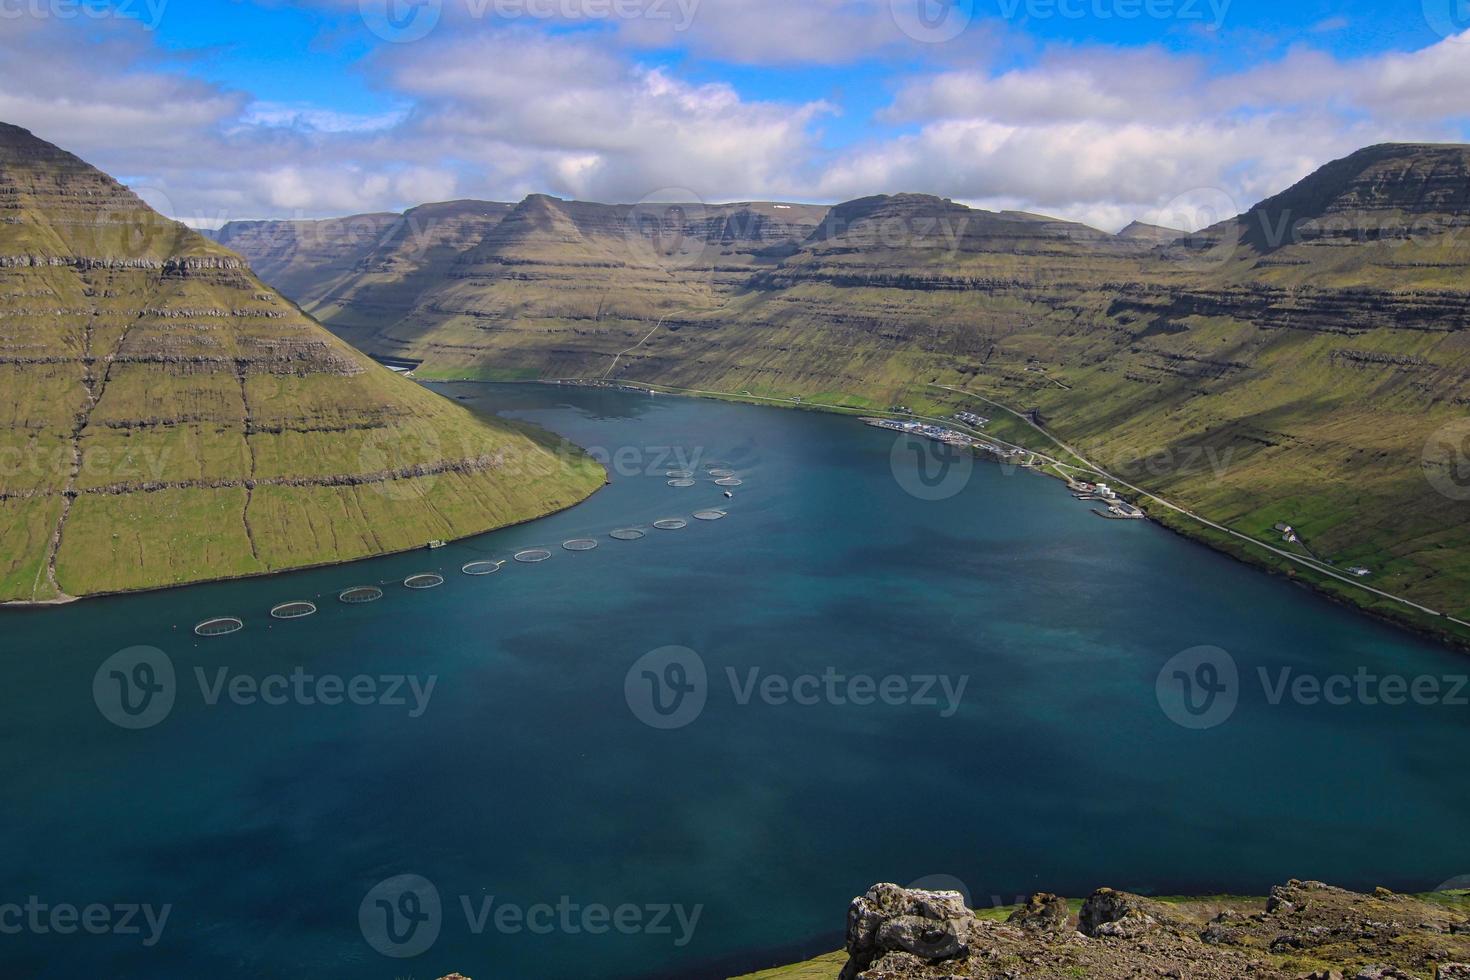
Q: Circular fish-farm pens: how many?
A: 14